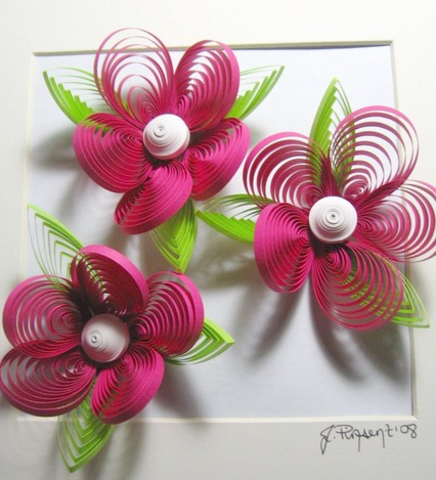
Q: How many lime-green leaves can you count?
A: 9